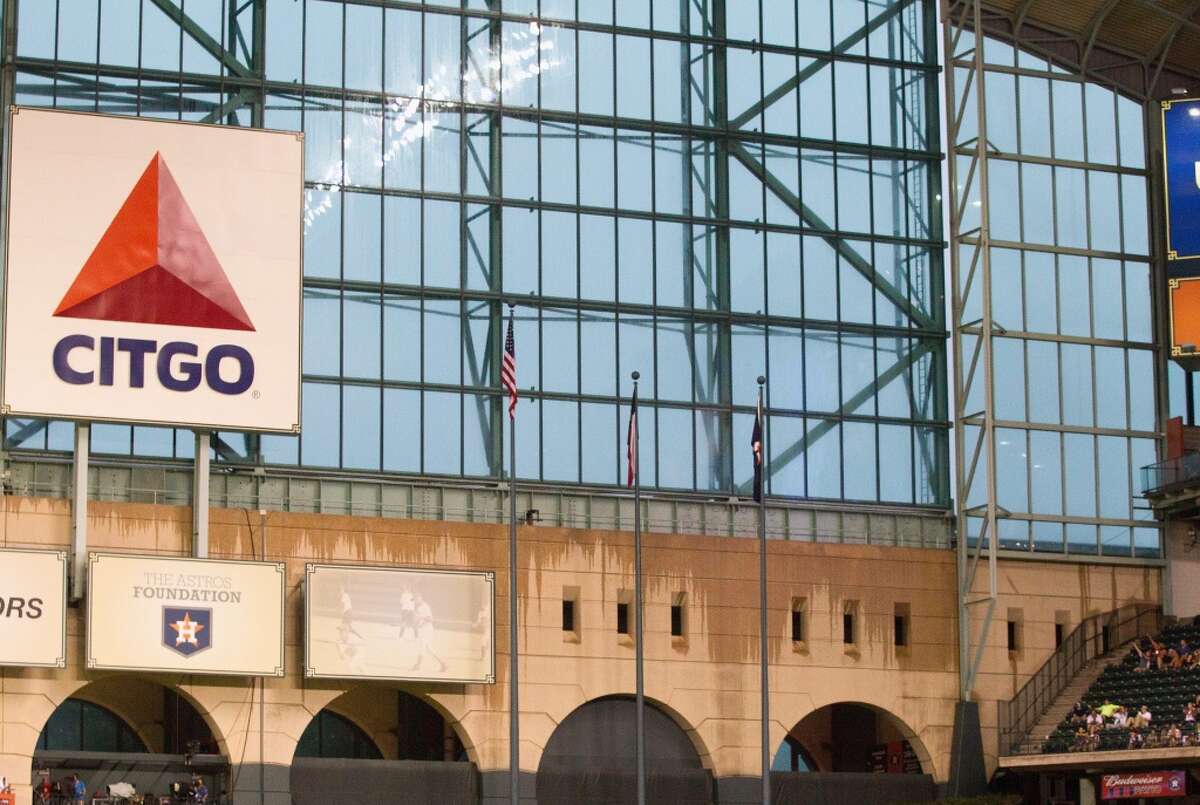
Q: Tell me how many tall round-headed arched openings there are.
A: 4